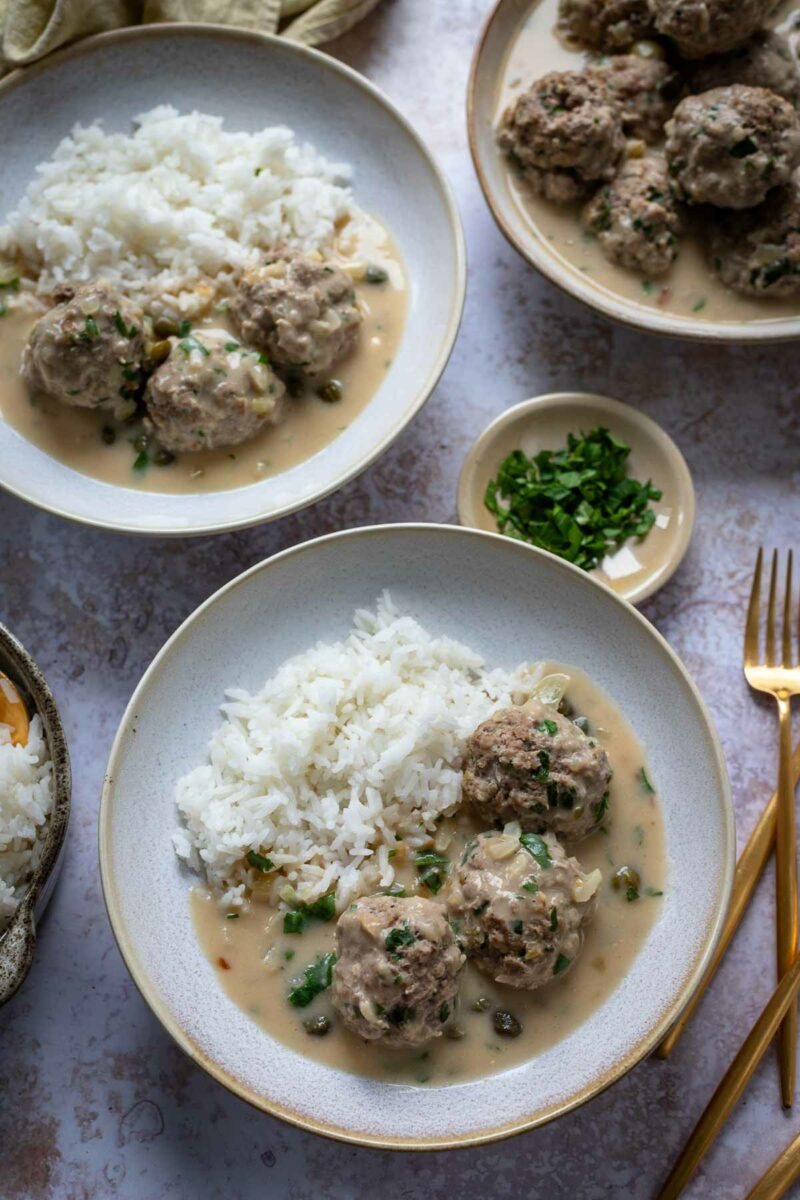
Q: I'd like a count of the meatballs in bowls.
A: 14